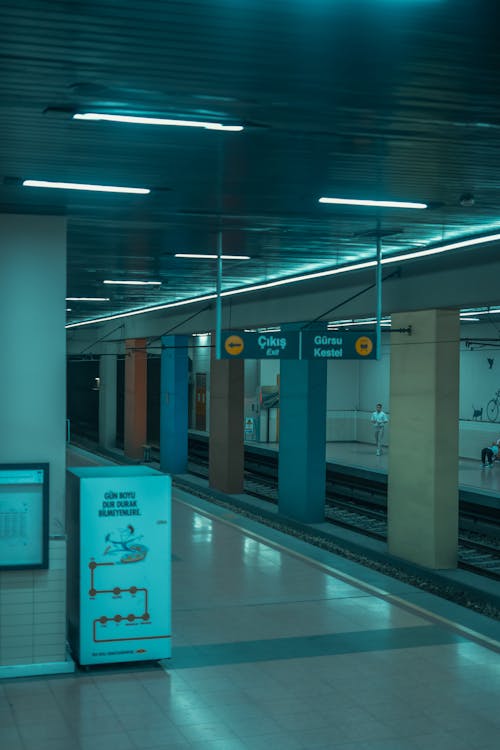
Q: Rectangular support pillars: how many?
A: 6